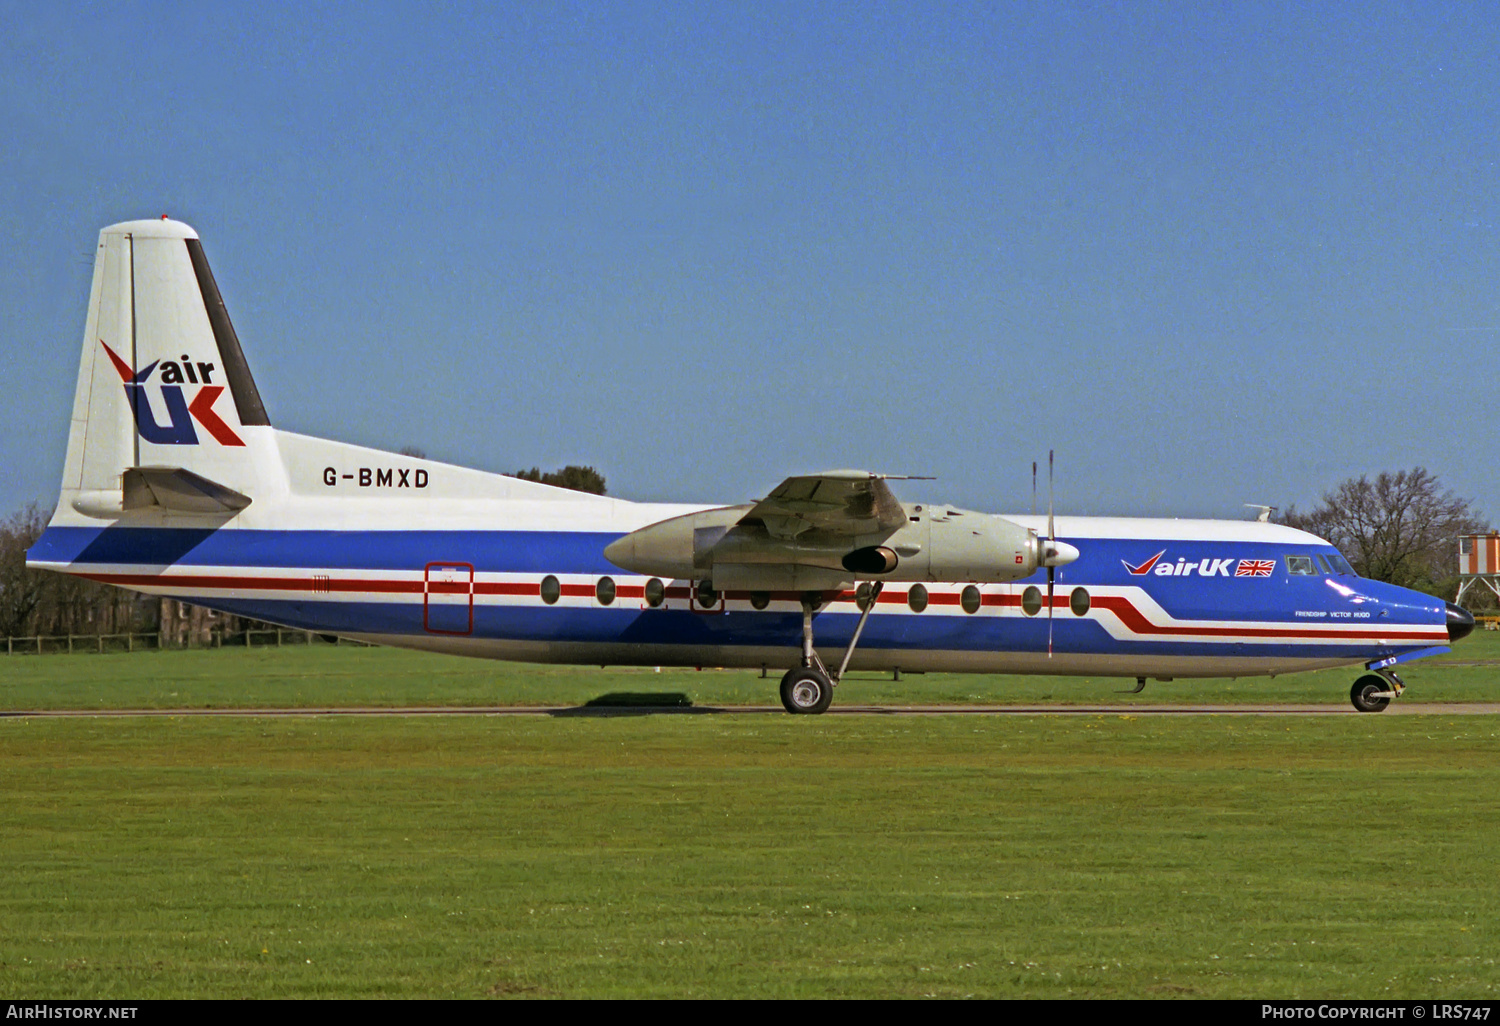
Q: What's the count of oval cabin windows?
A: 11